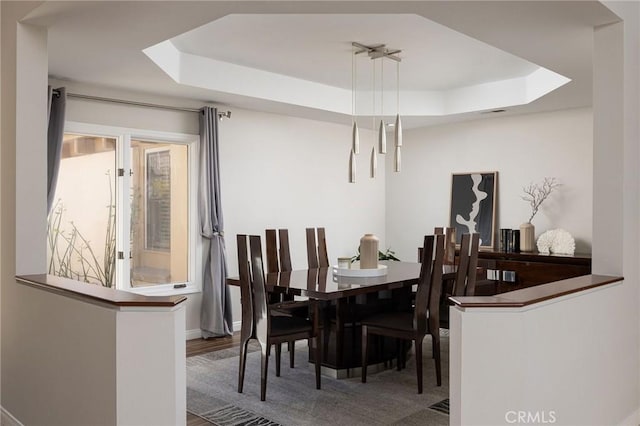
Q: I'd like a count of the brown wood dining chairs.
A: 6